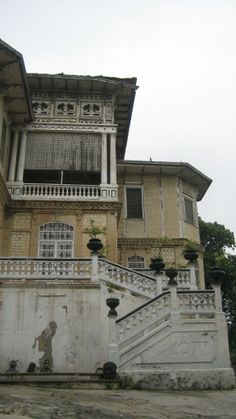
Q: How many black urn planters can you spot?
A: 6